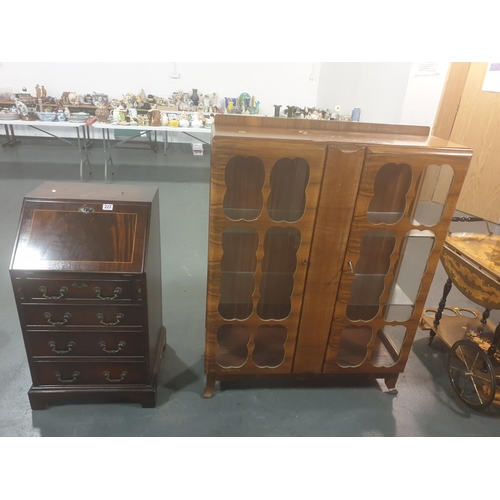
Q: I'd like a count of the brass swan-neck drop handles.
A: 8